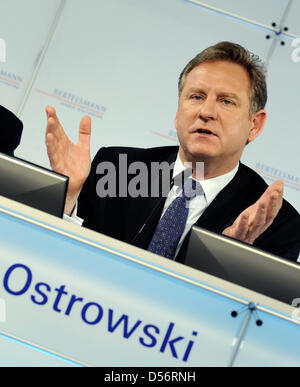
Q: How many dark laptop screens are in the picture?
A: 2